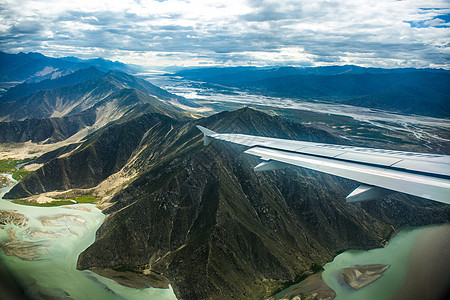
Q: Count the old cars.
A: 0